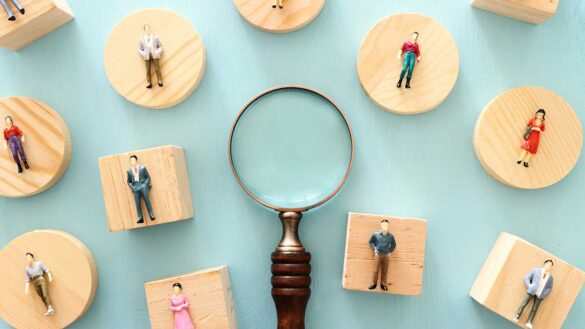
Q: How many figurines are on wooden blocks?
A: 11